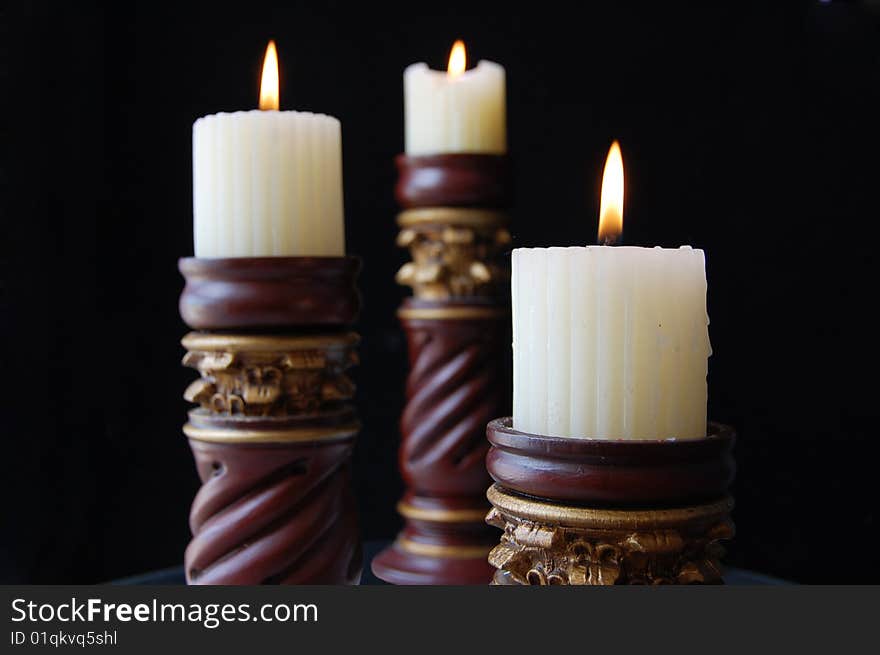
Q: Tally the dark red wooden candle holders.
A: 3